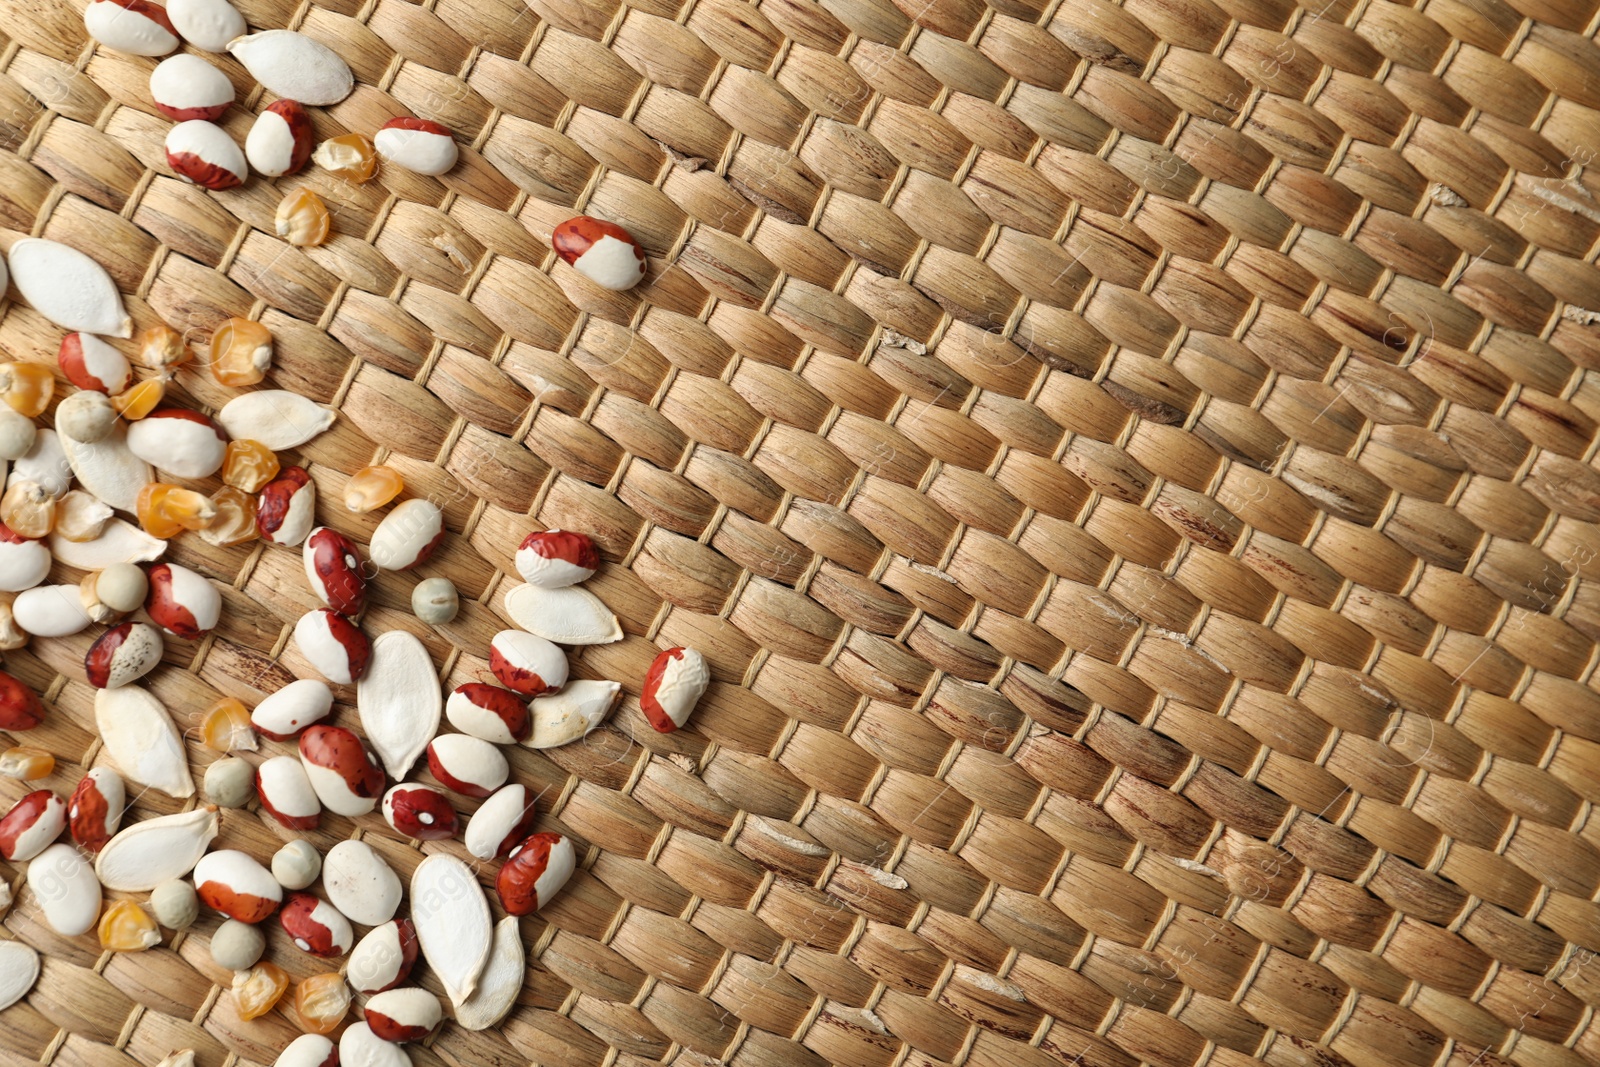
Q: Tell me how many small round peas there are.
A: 8